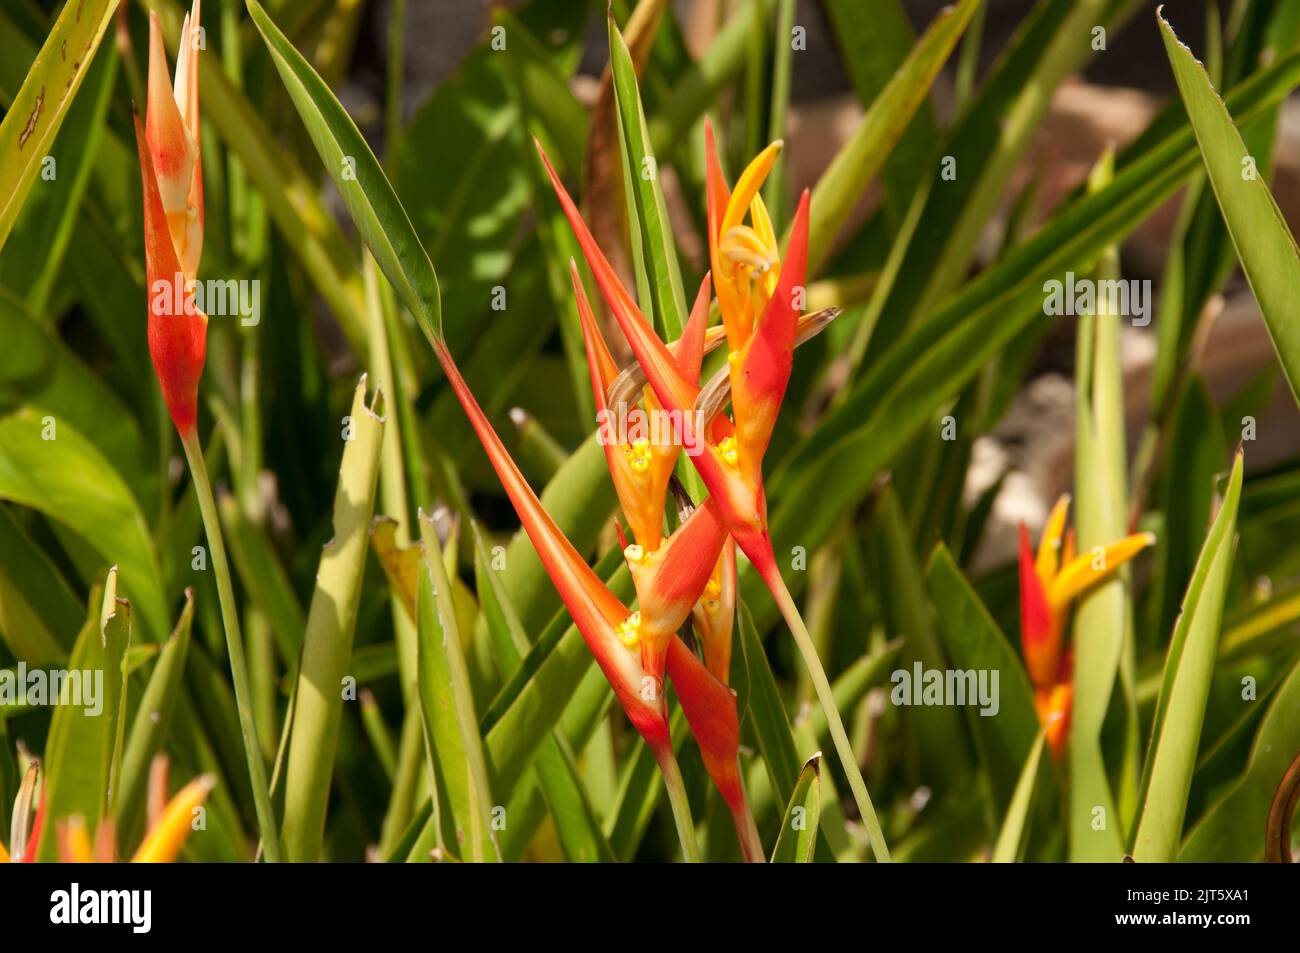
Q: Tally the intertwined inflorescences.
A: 3